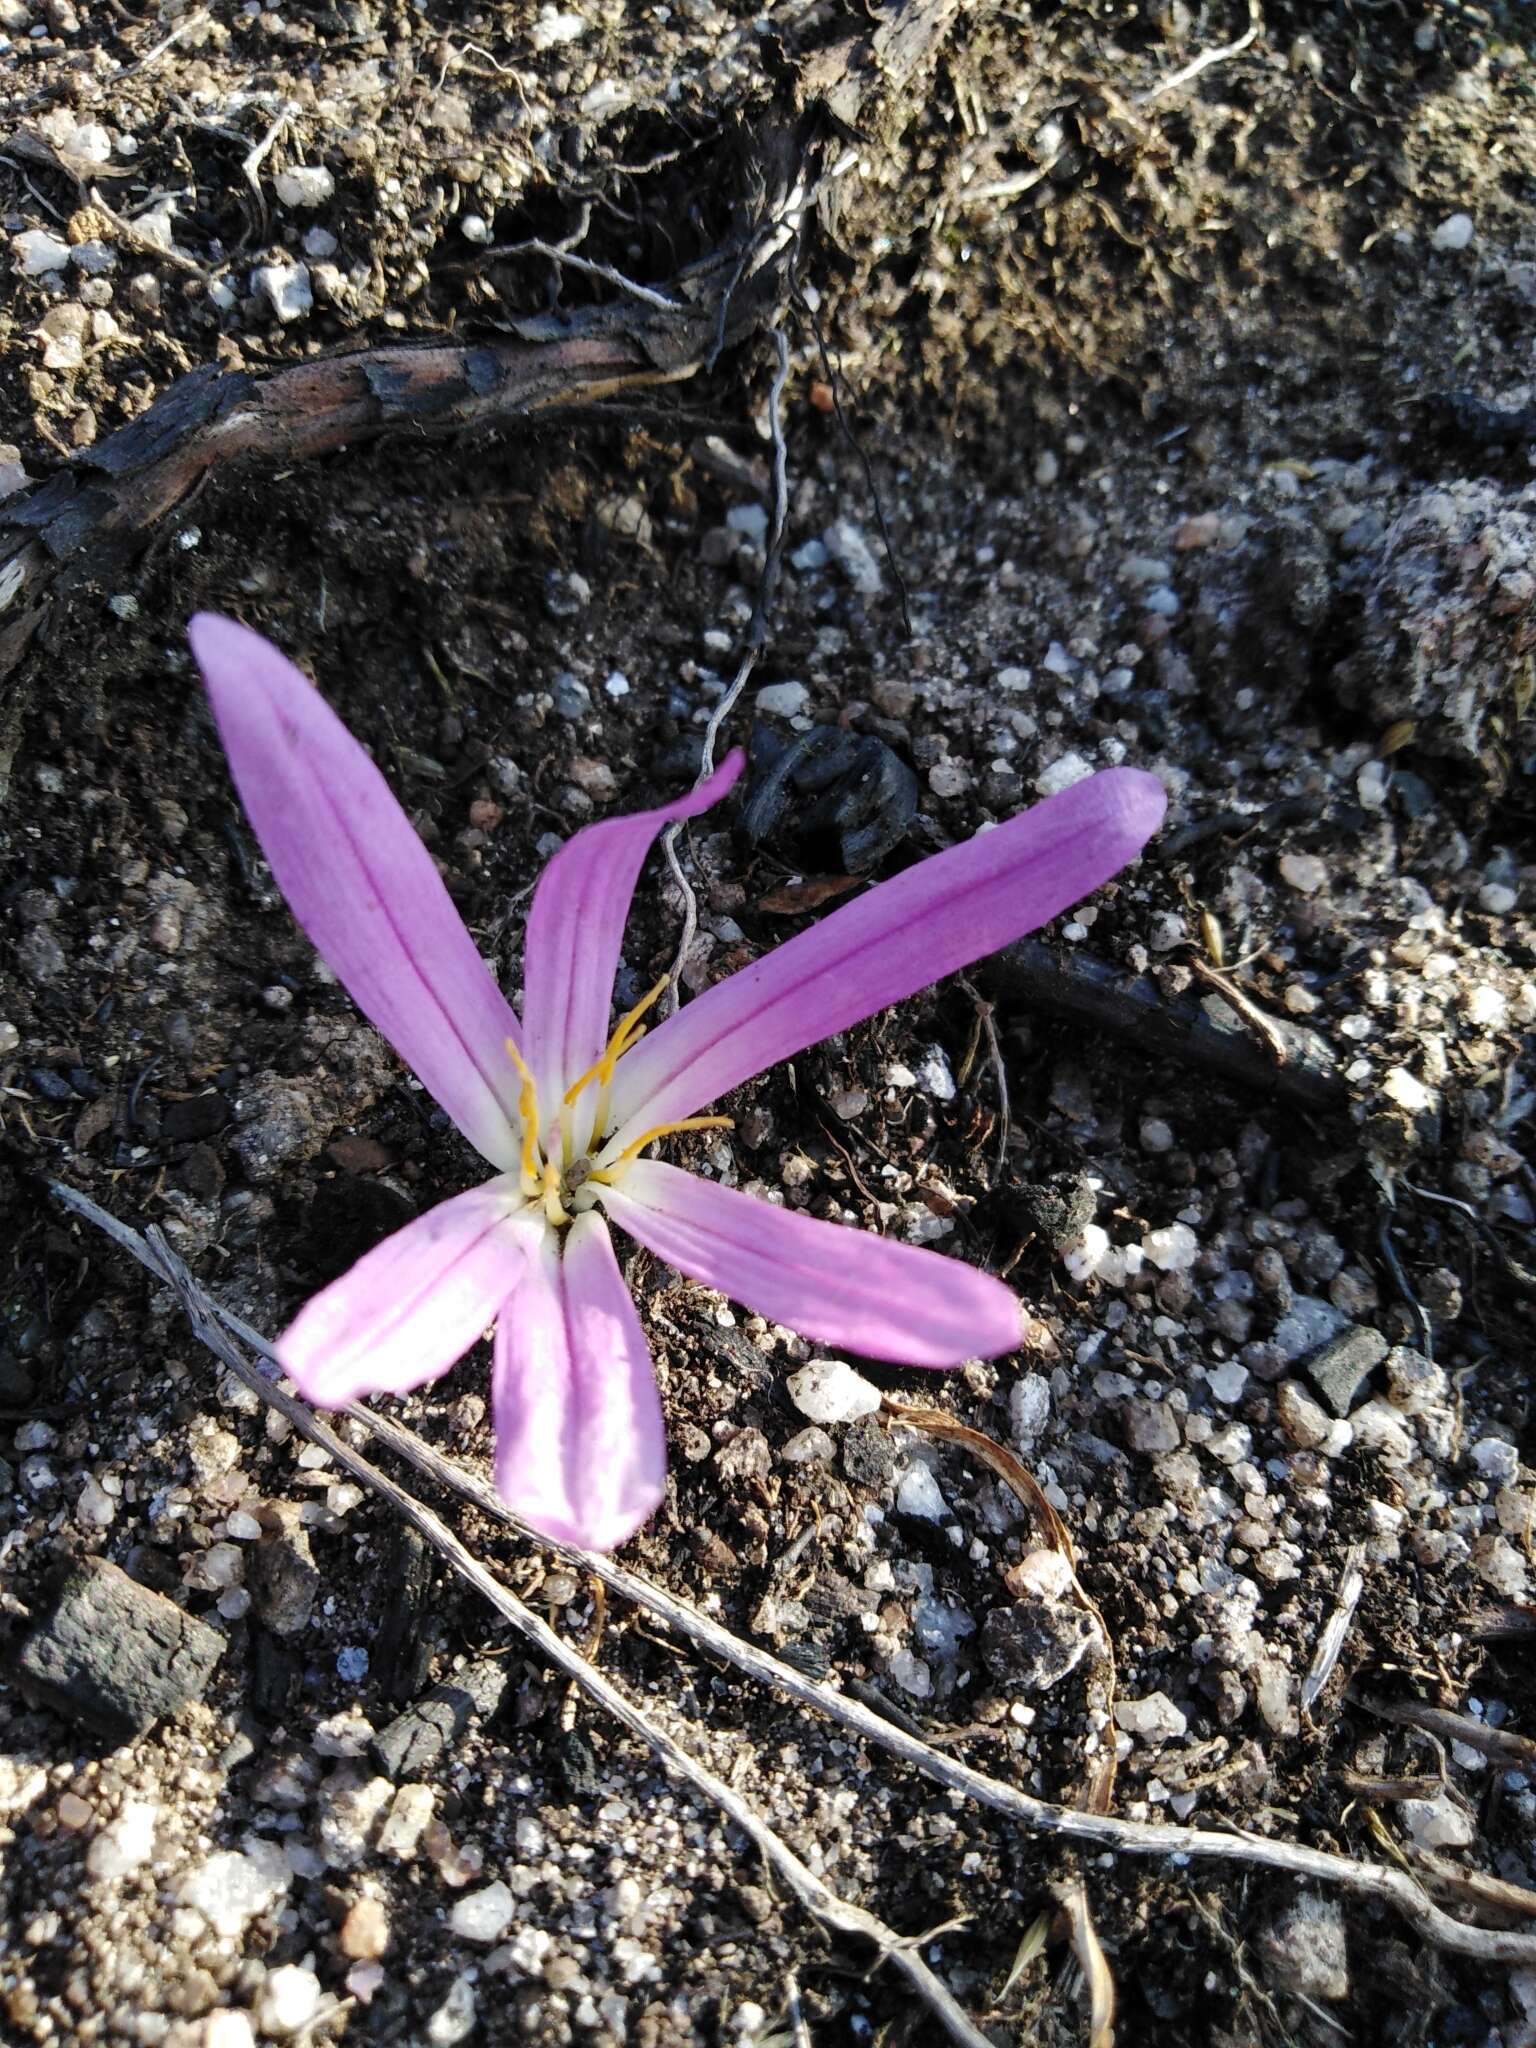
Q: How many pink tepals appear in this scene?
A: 6